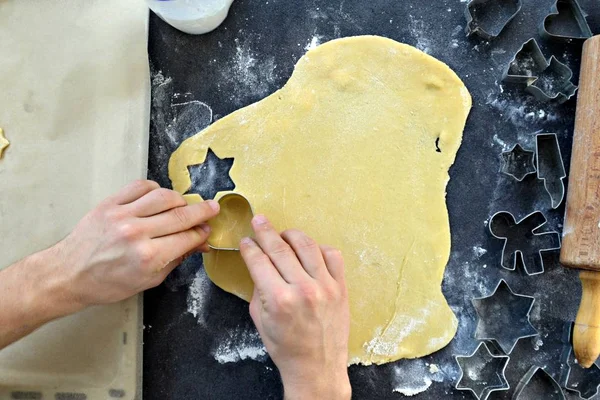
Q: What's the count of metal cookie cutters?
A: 11